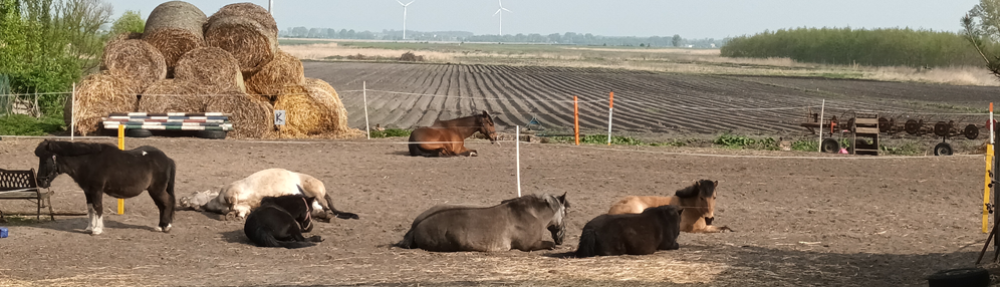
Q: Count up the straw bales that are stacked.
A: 9